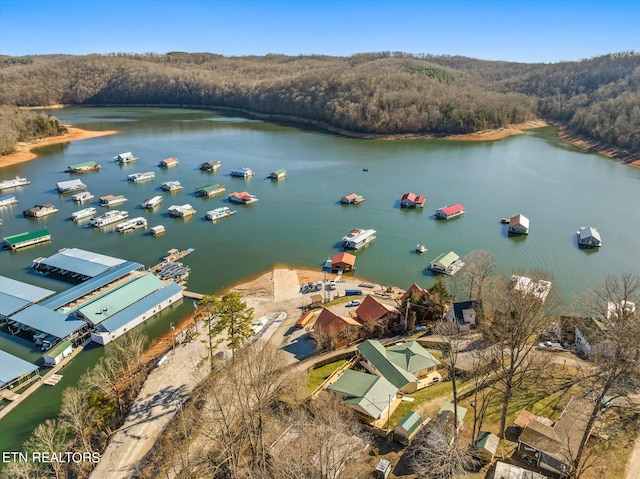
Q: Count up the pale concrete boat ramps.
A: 1